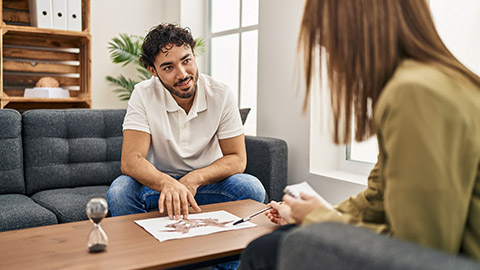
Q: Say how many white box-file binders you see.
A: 3